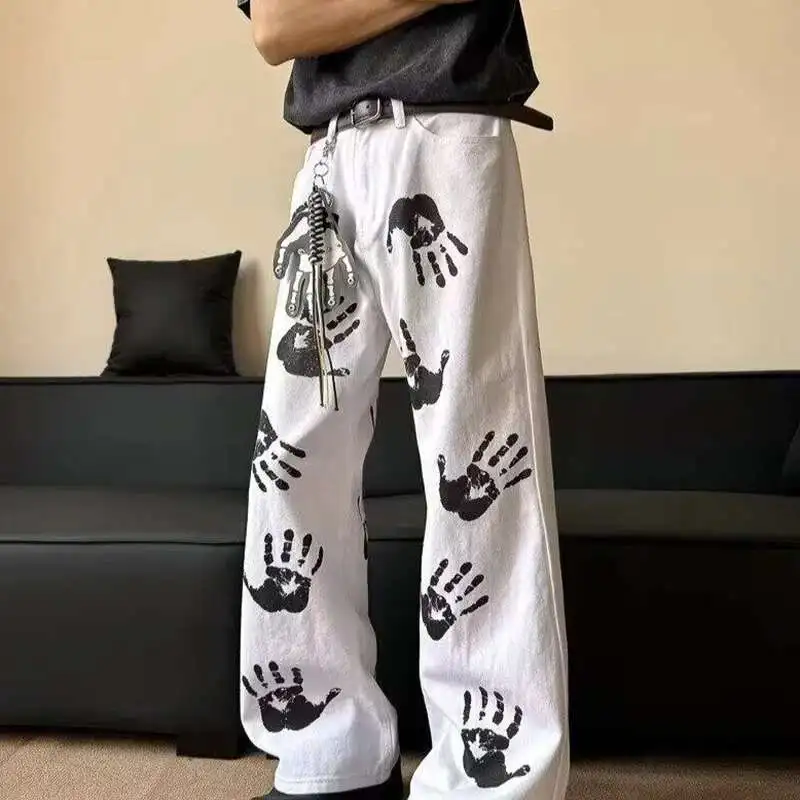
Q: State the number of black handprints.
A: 9